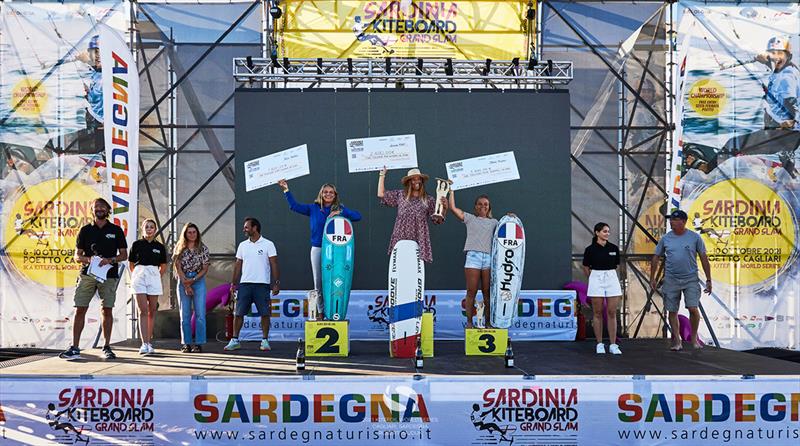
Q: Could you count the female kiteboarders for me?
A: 3